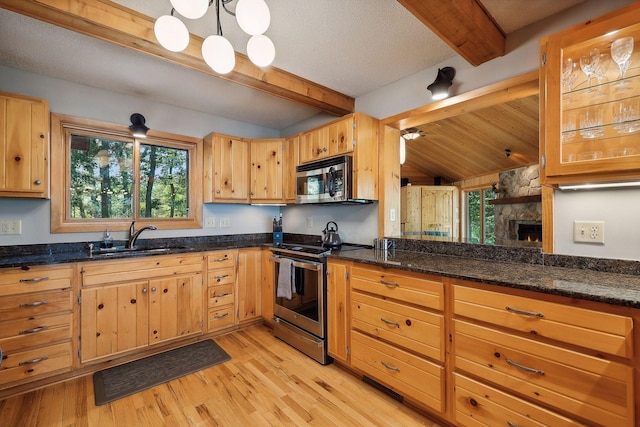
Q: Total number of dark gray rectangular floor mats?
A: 1